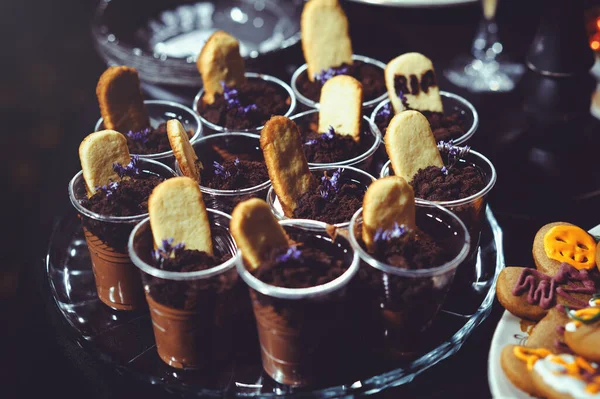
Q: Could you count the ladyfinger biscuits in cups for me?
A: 12